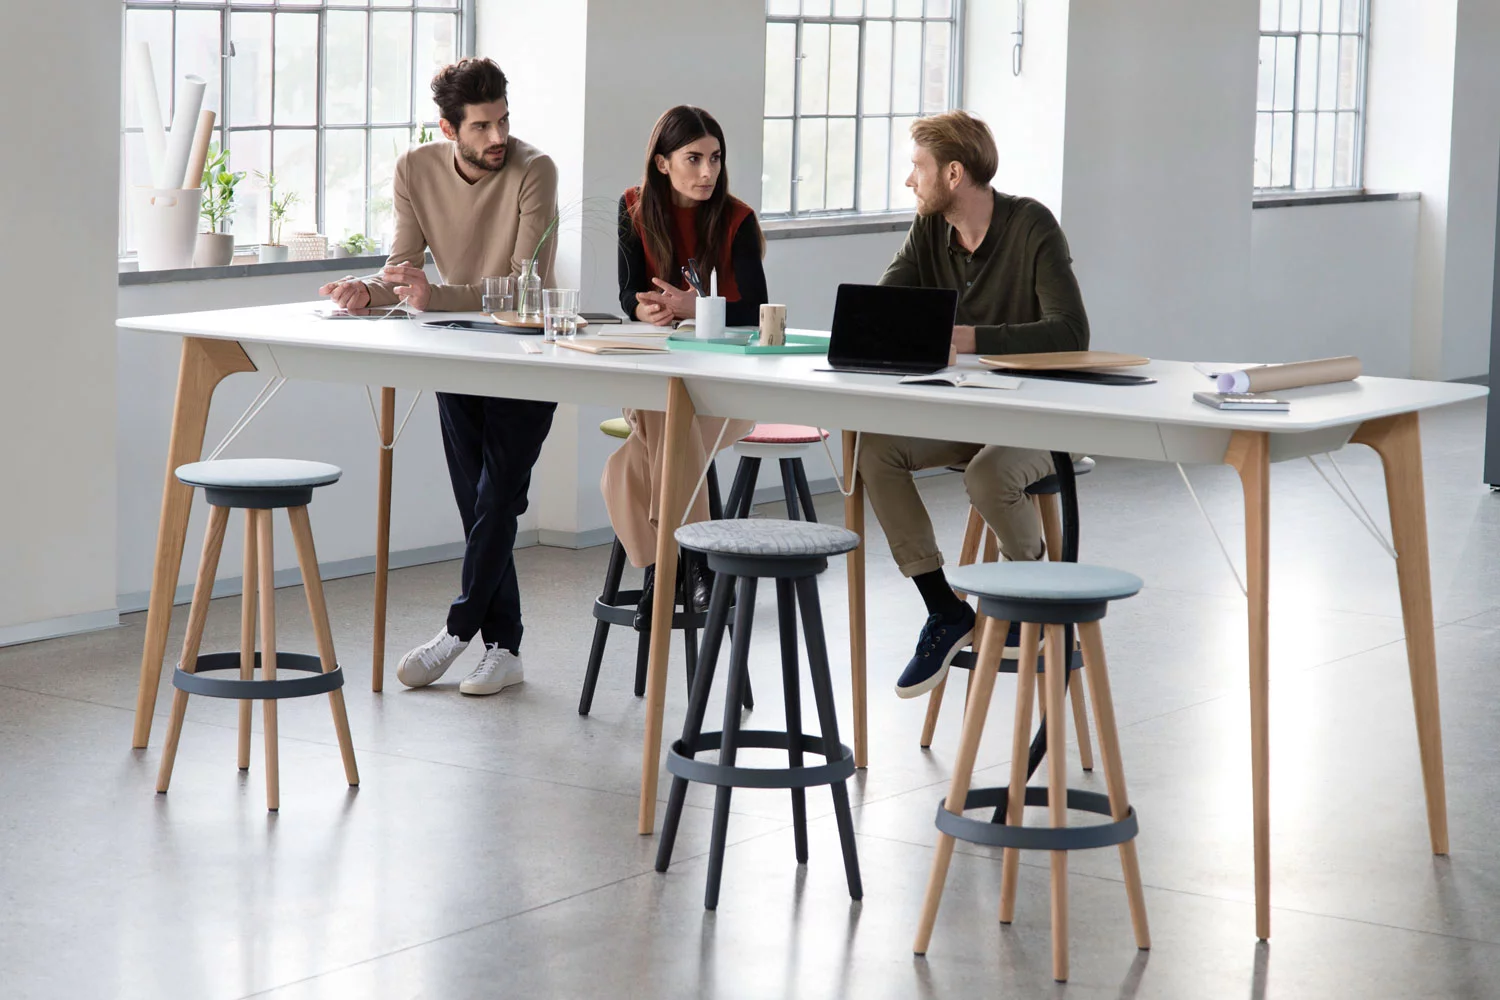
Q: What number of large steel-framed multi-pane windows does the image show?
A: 3